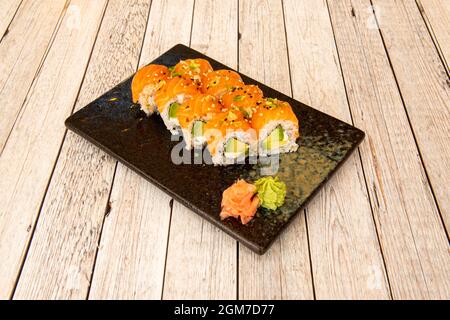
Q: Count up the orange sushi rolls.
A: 8